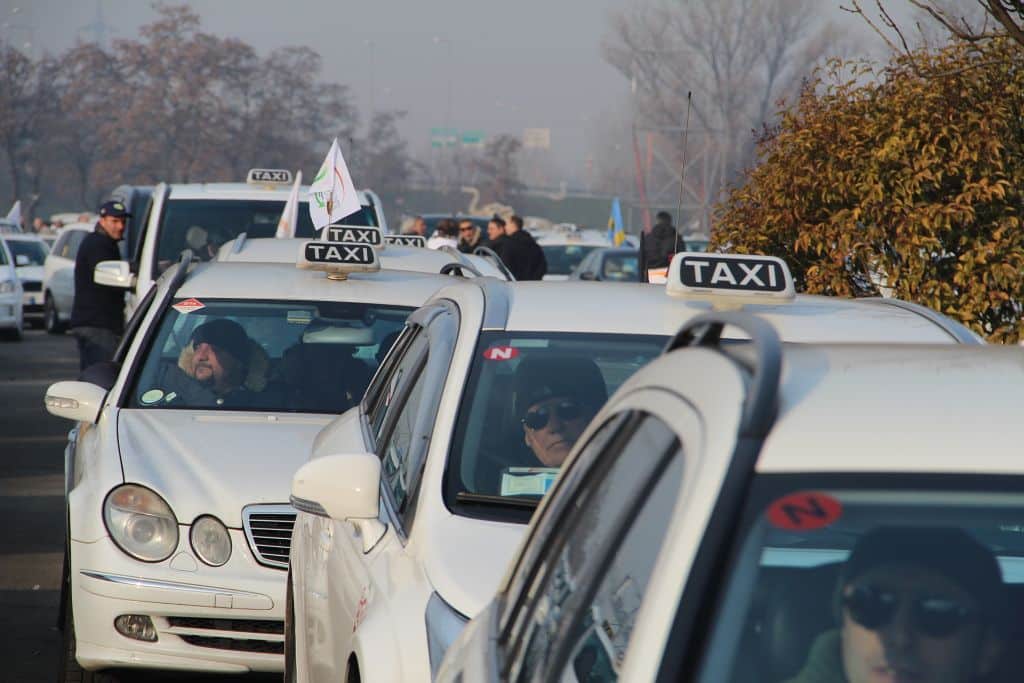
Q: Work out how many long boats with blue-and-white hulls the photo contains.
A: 0